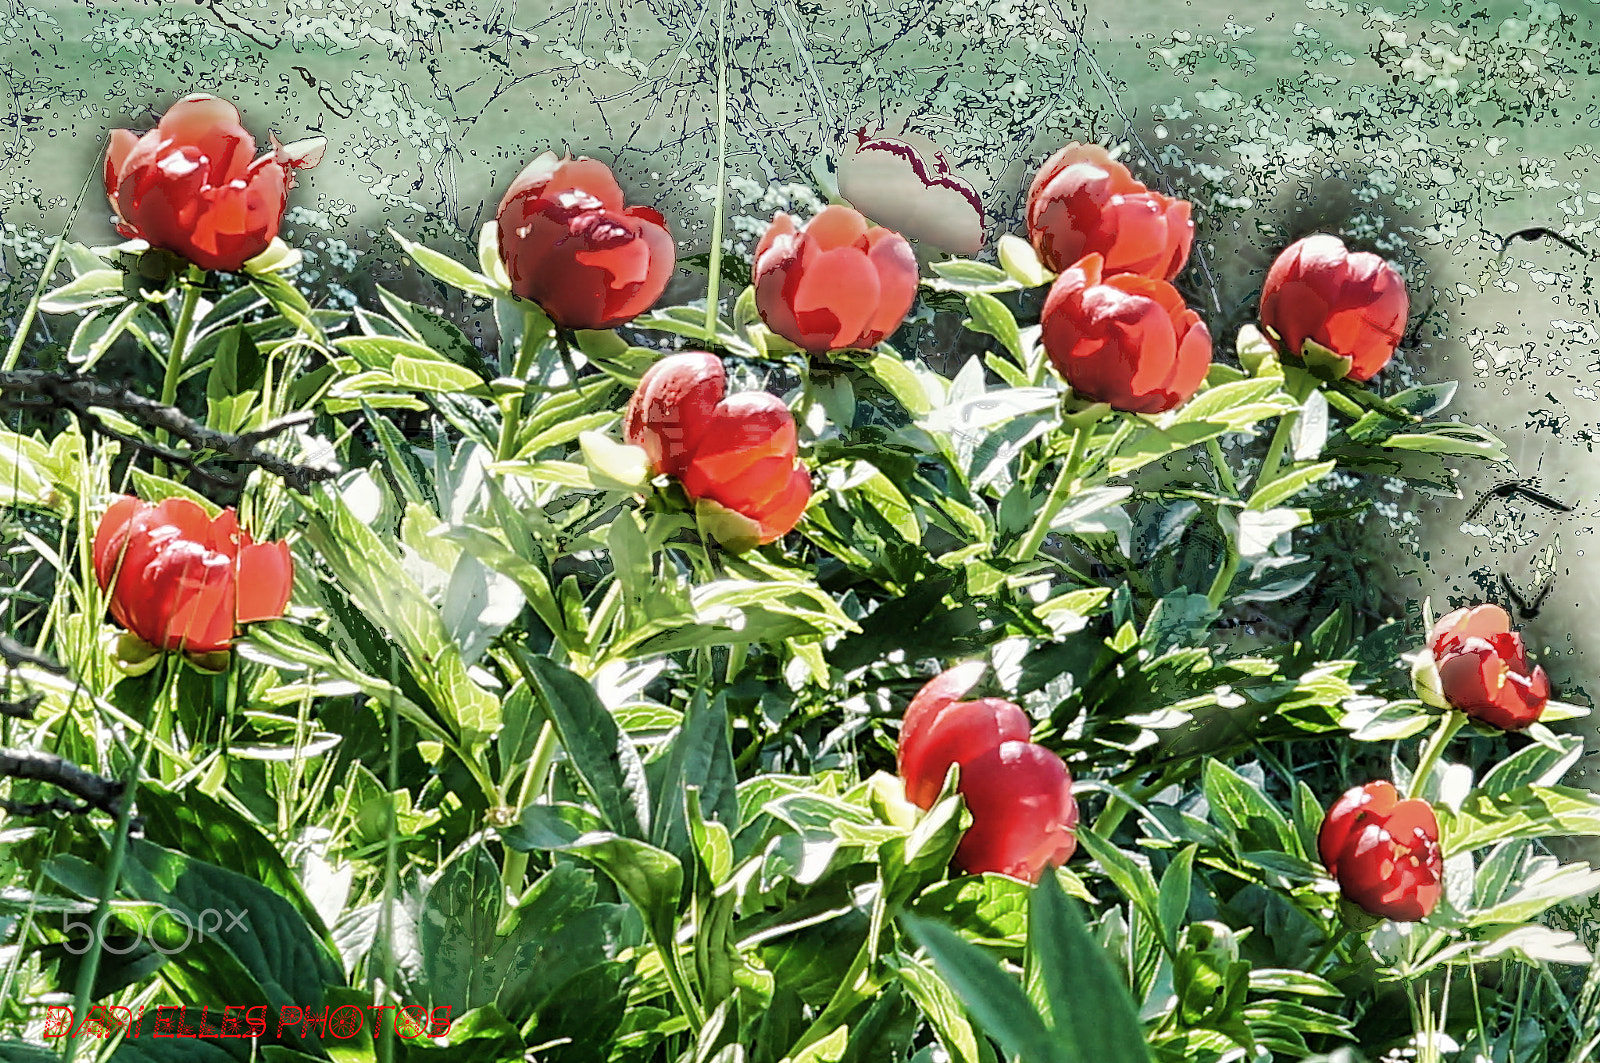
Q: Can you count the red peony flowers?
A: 11